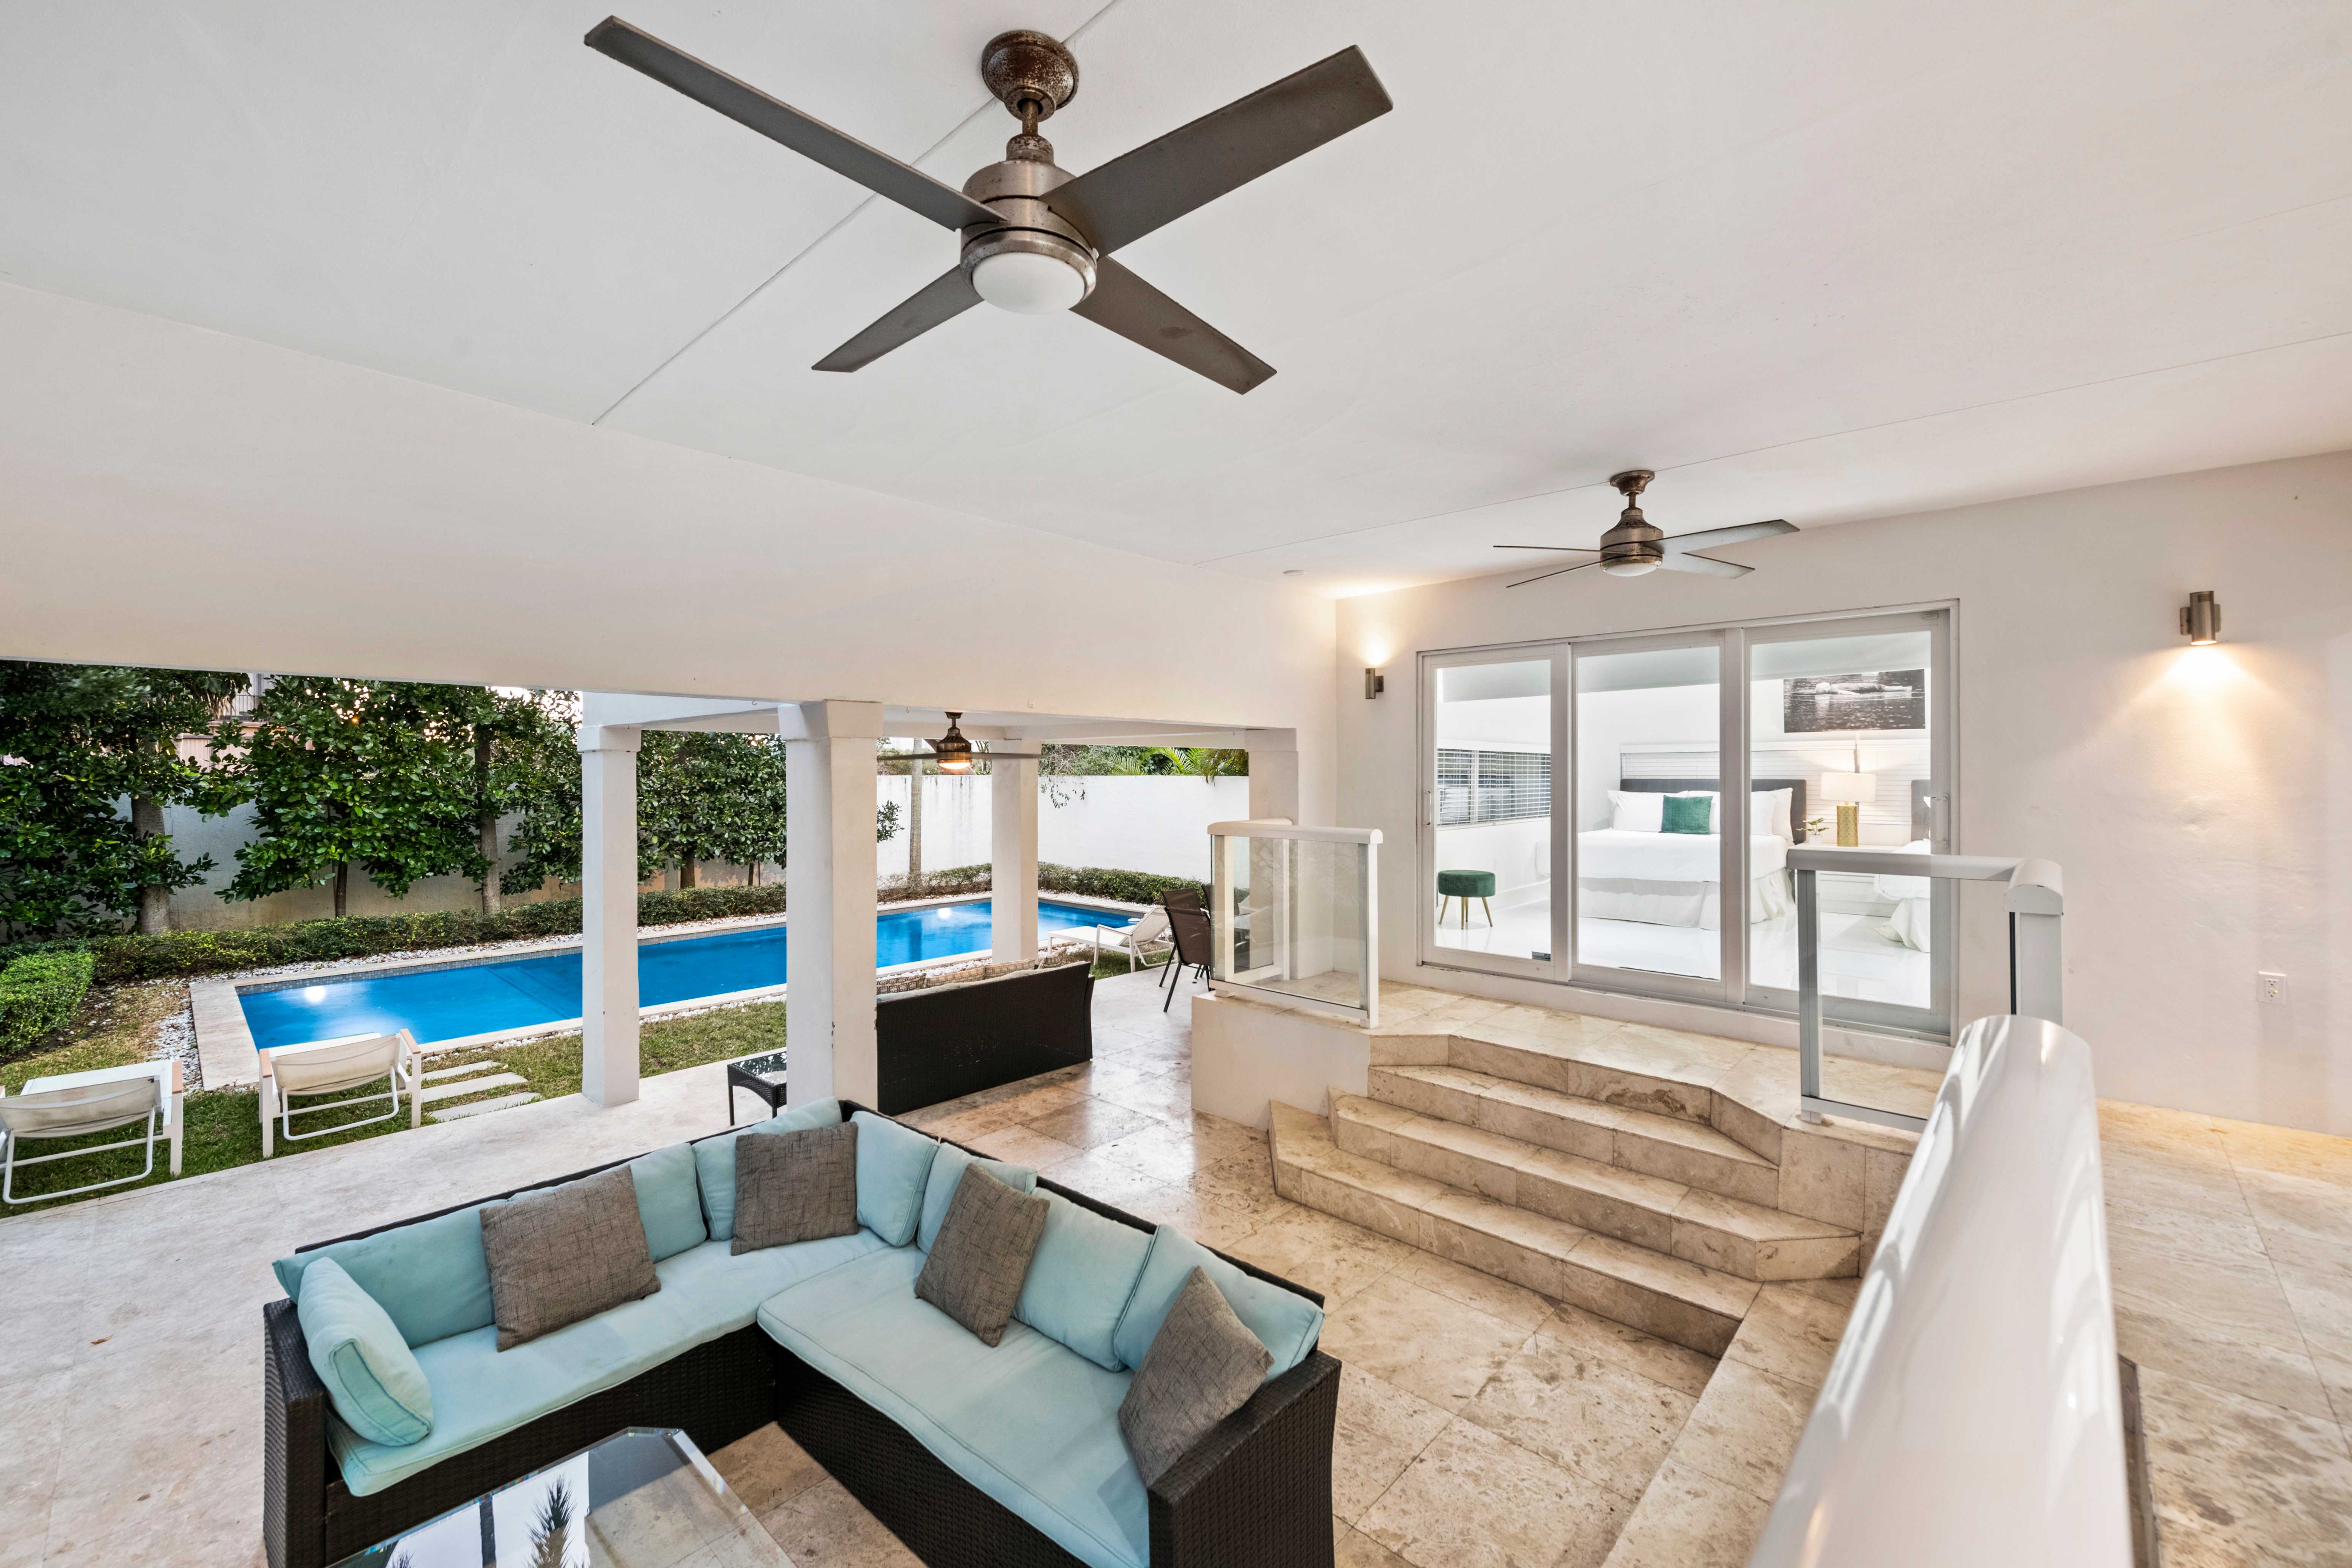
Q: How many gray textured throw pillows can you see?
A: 4